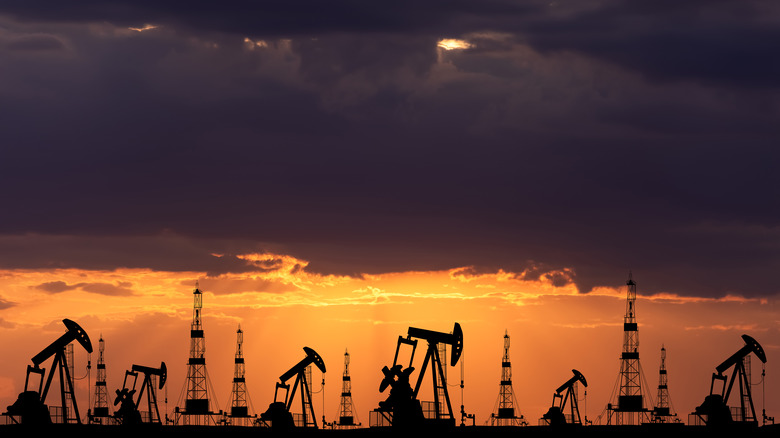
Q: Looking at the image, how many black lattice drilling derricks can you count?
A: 7